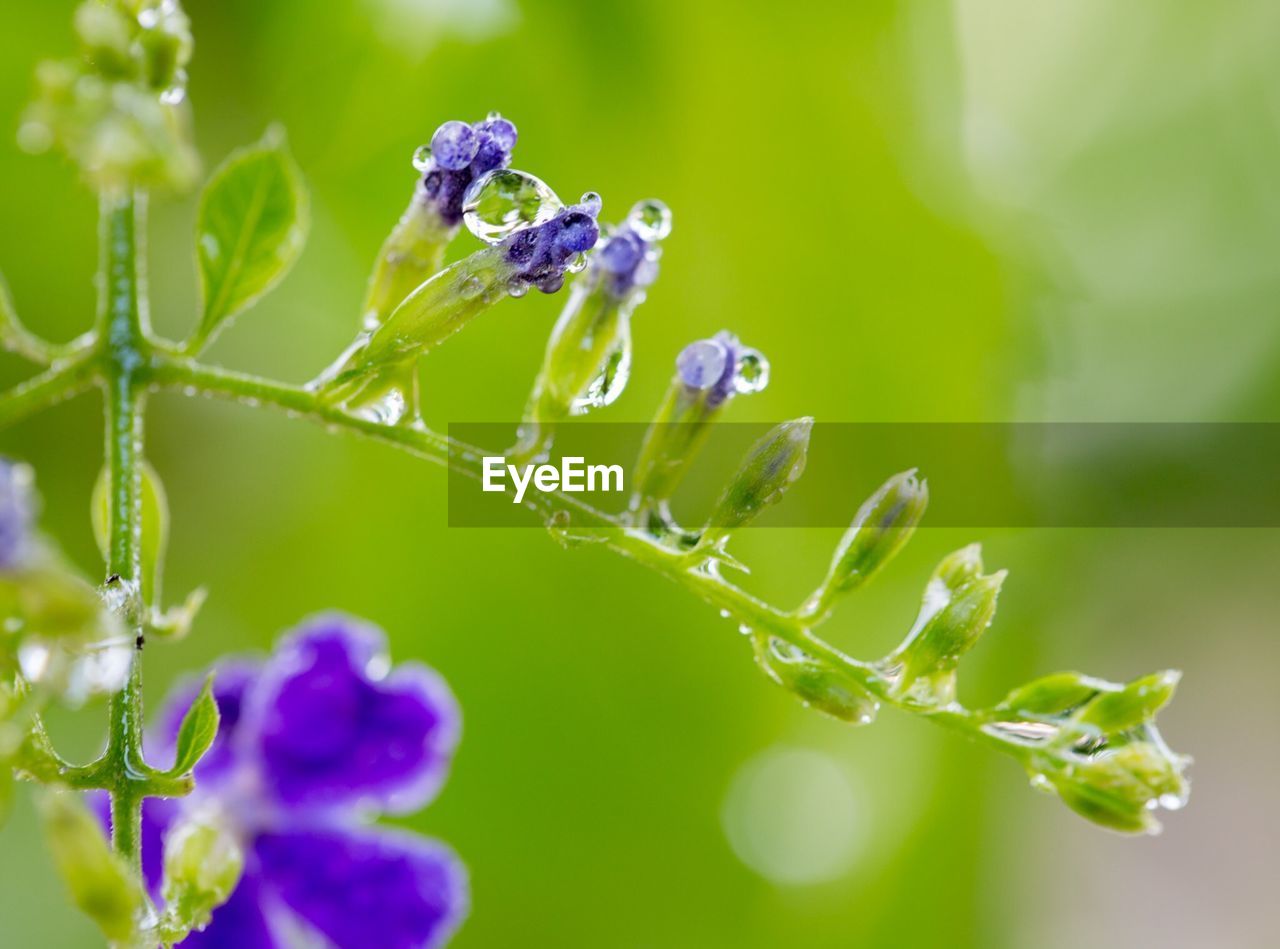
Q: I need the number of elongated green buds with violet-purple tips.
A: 4